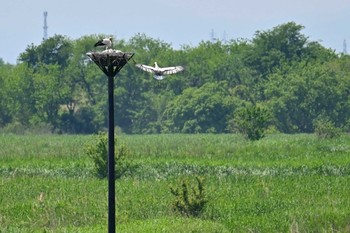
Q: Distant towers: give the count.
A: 4